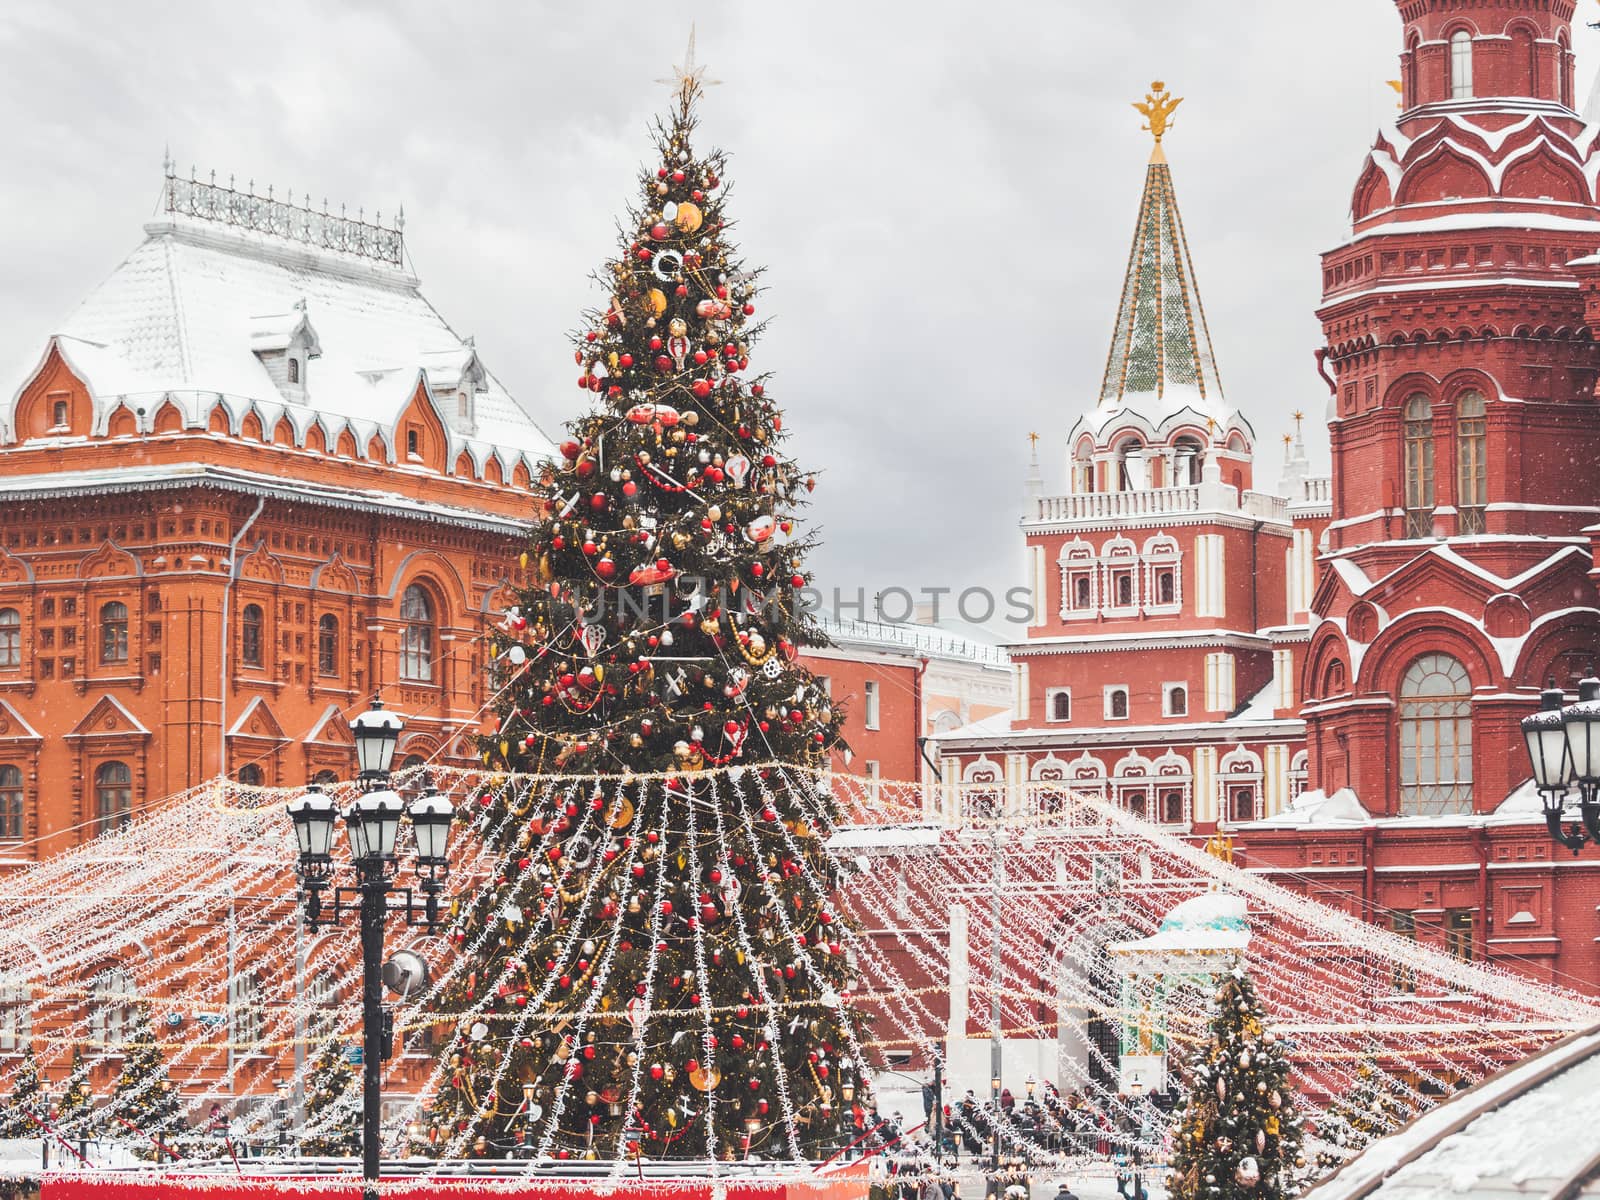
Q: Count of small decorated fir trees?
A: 6